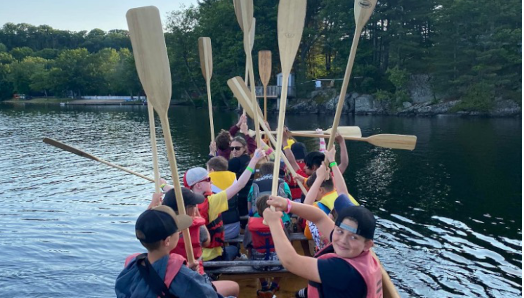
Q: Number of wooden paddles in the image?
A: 12